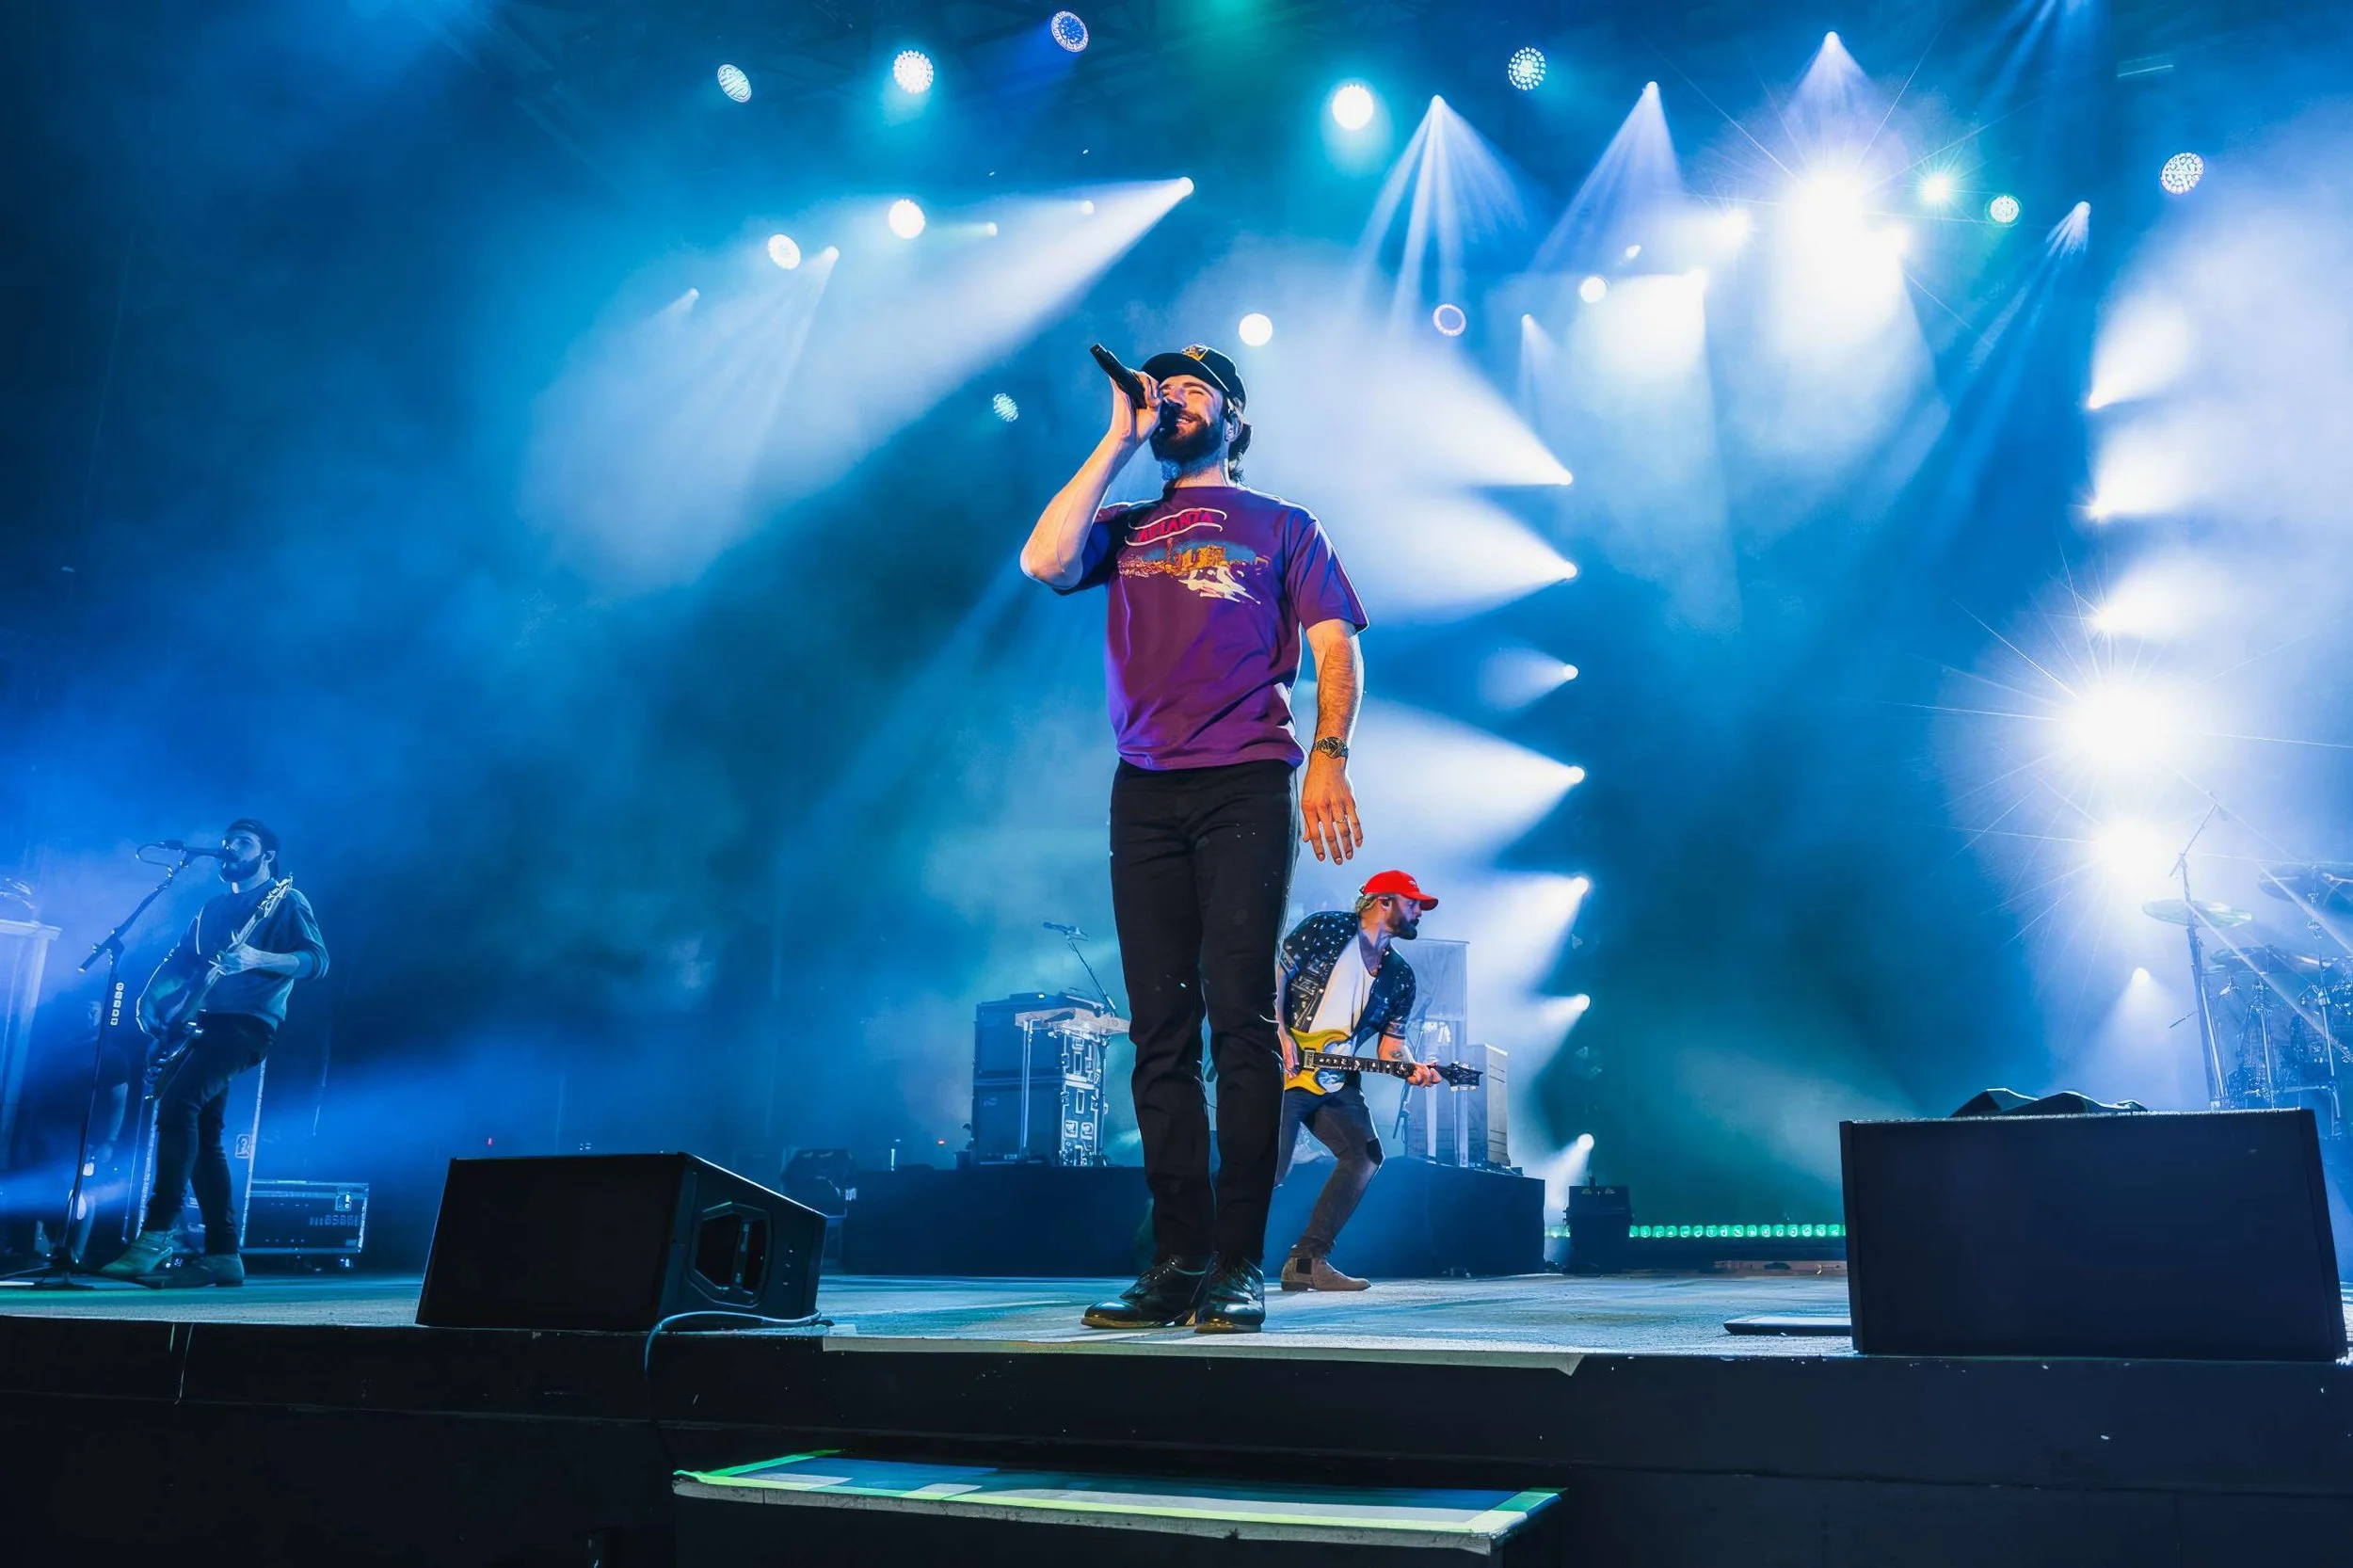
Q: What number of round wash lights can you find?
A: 13